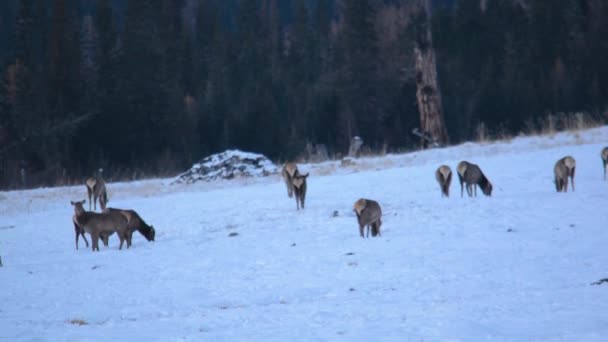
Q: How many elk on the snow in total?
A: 10